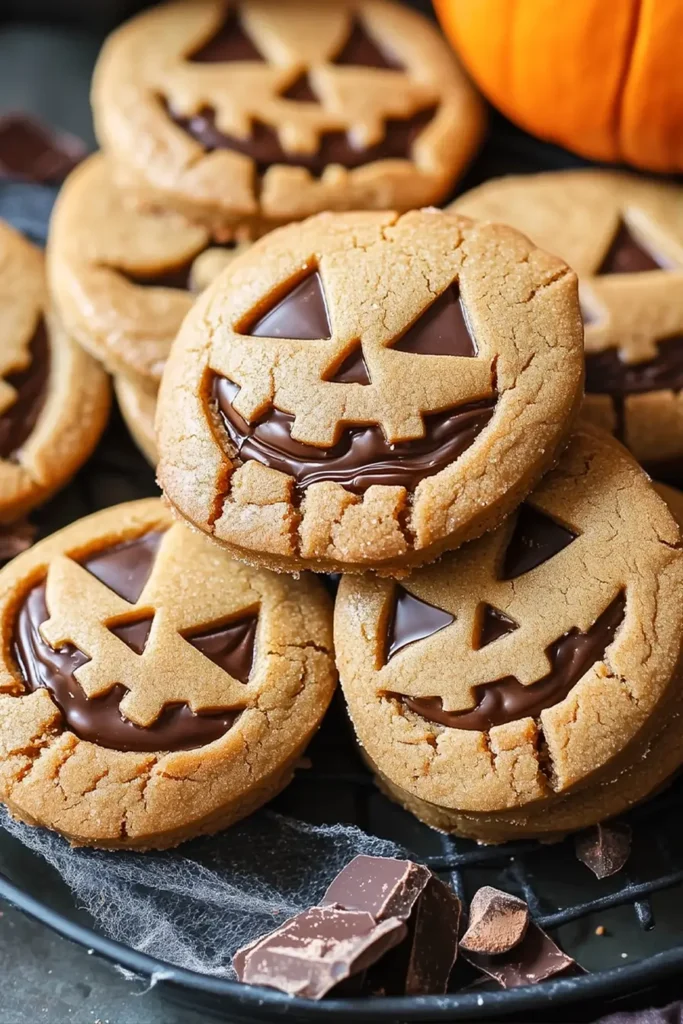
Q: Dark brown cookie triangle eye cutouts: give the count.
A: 9